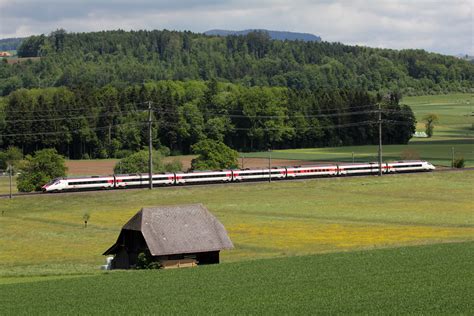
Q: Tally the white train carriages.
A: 7